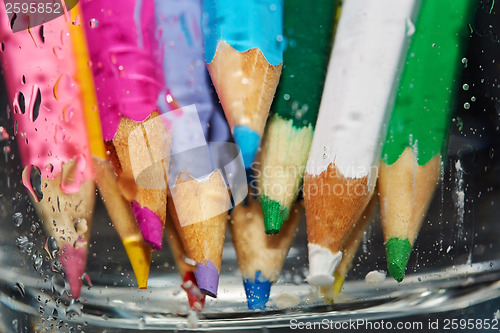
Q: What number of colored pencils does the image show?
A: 11